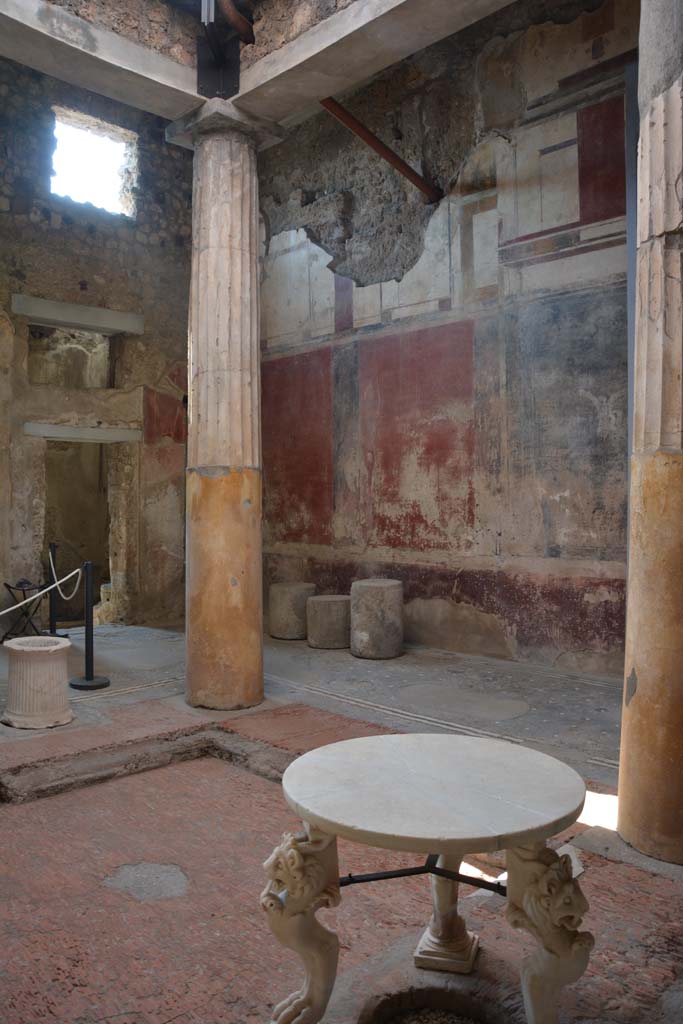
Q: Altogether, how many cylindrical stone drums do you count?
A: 3